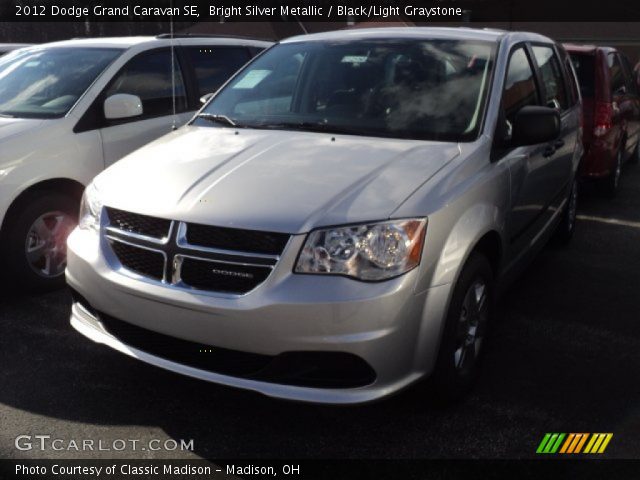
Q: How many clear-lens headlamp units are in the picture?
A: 2